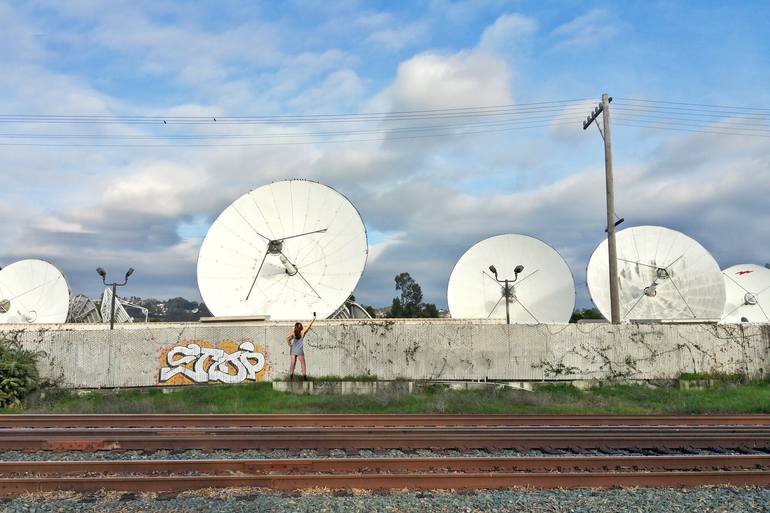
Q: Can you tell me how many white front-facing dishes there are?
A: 5